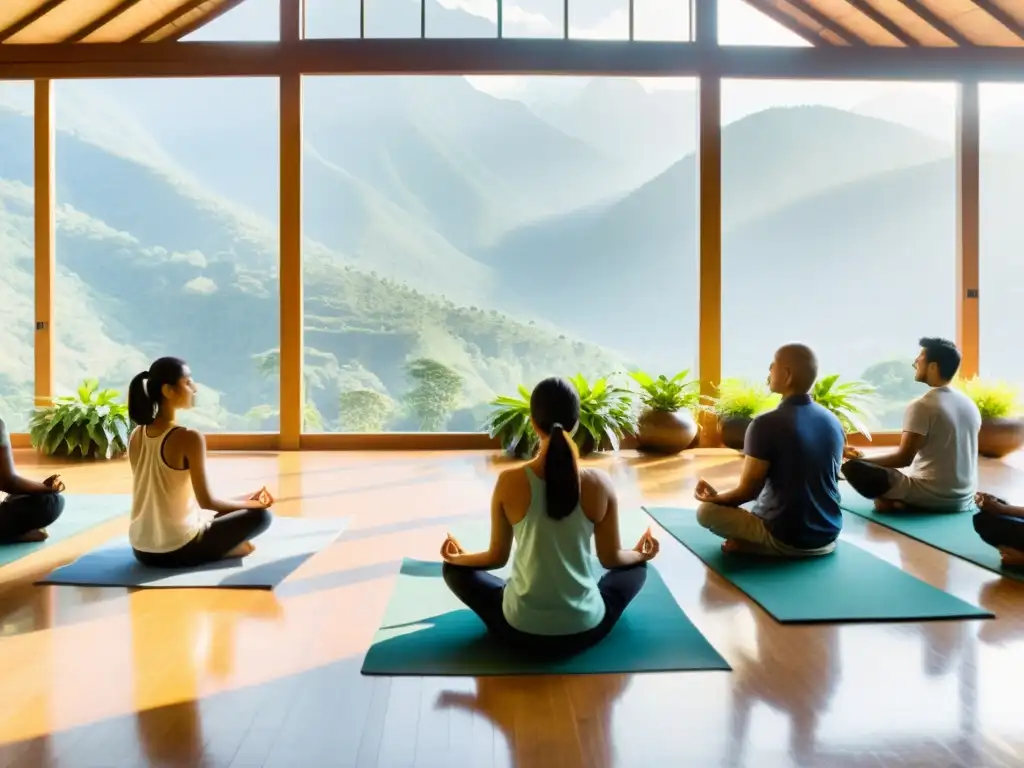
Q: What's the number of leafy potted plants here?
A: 7